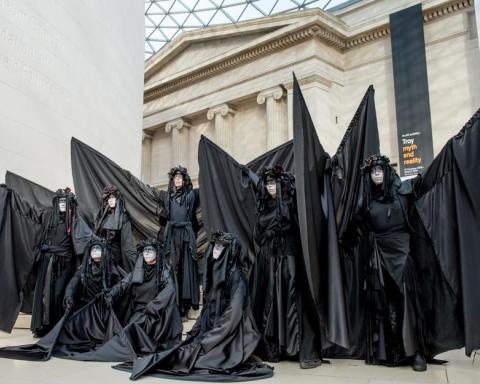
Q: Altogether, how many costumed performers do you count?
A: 8